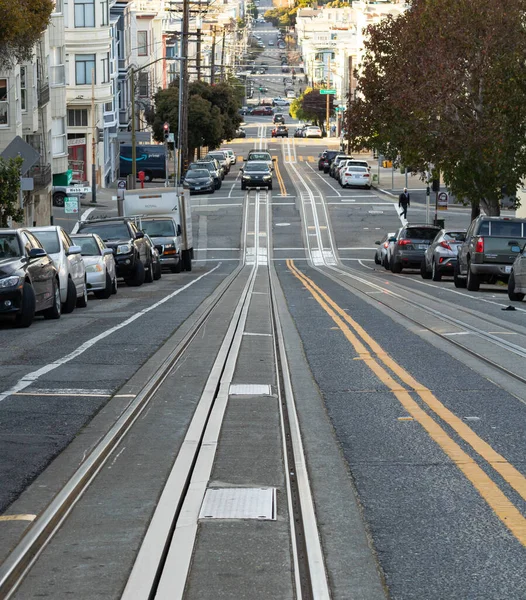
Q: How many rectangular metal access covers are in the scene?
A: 2